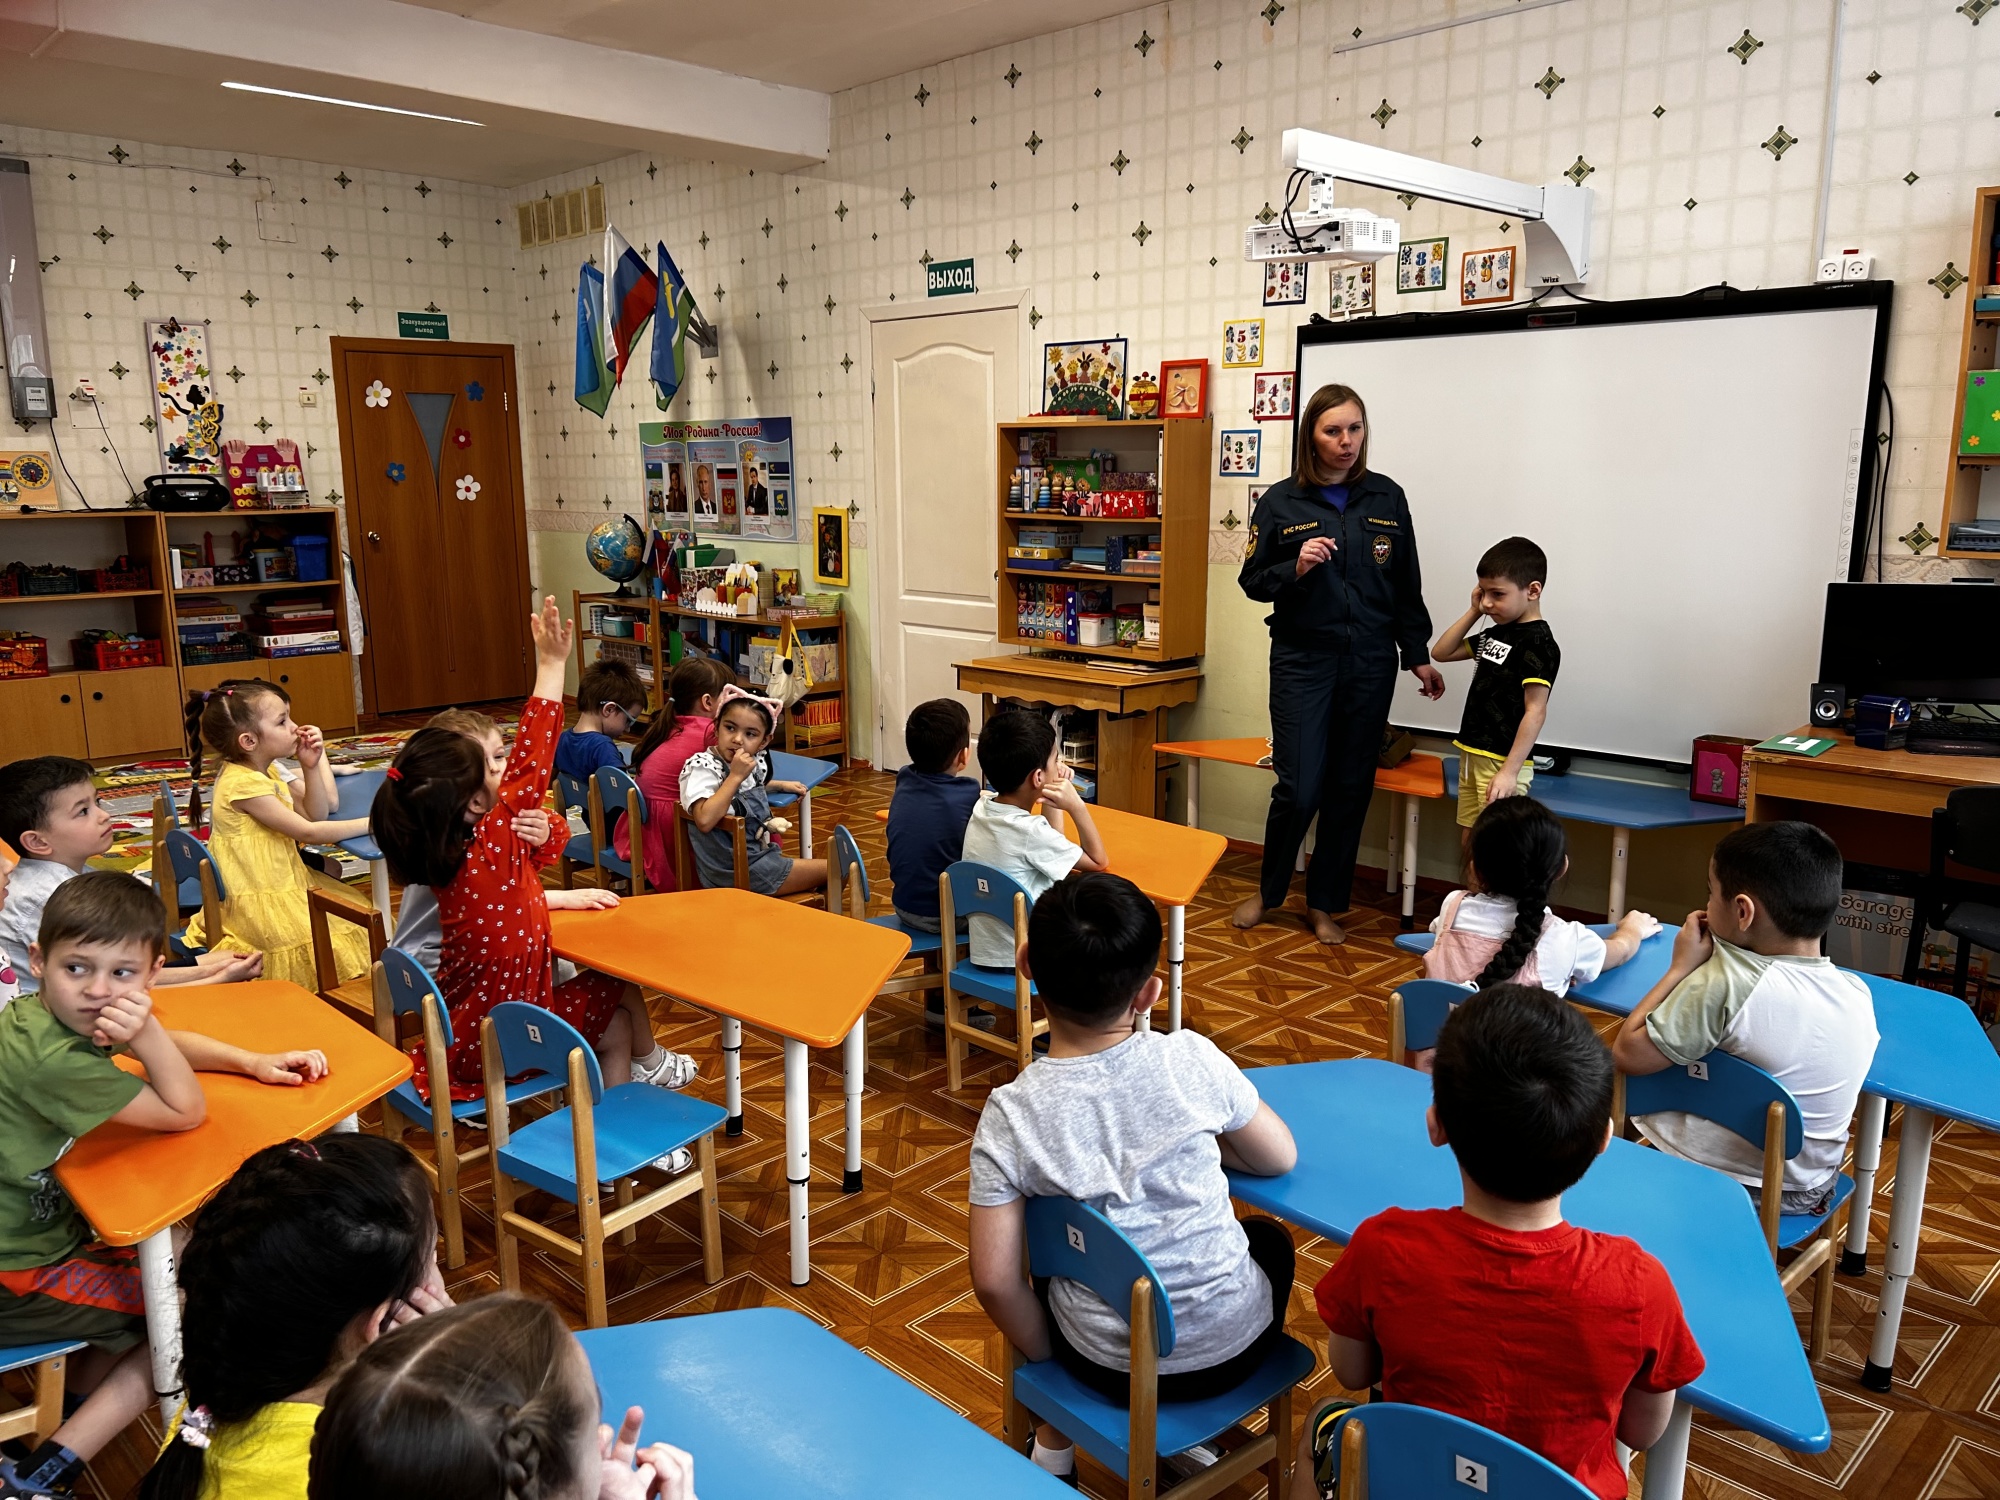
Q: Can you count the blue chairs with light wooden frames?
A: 13